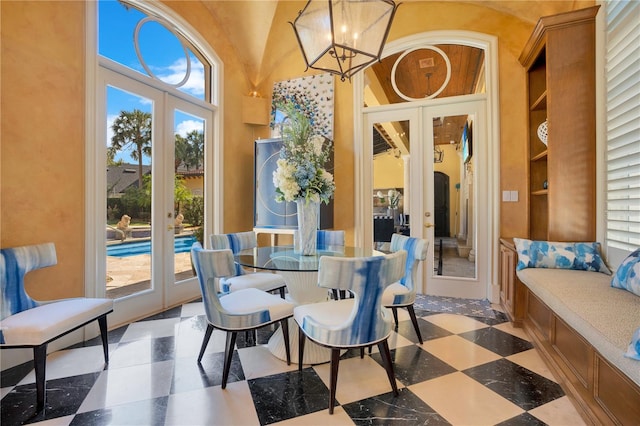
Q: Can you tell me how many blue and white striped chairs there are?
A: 6